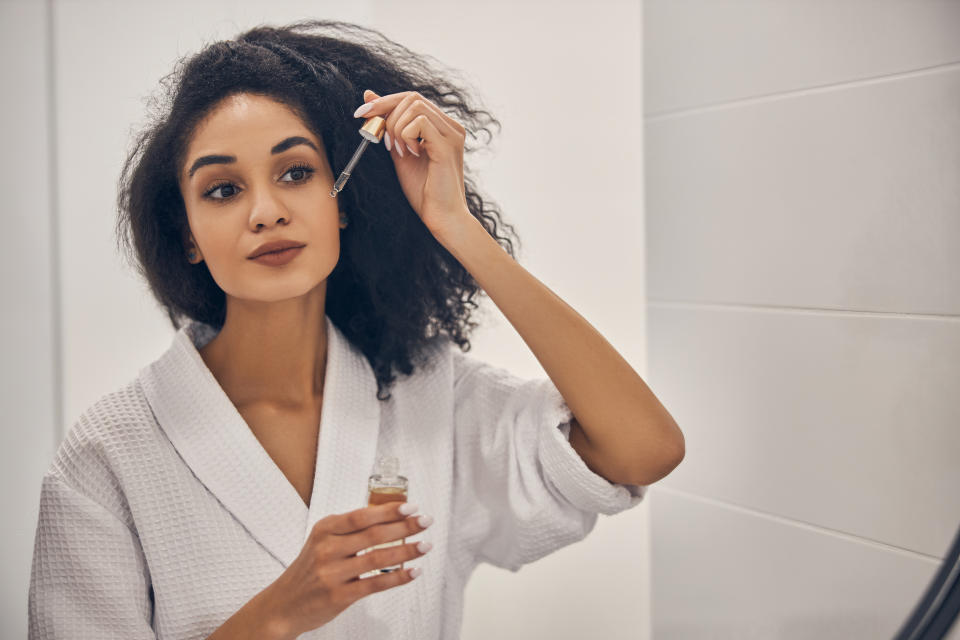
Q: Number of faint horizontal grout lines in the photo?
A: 3